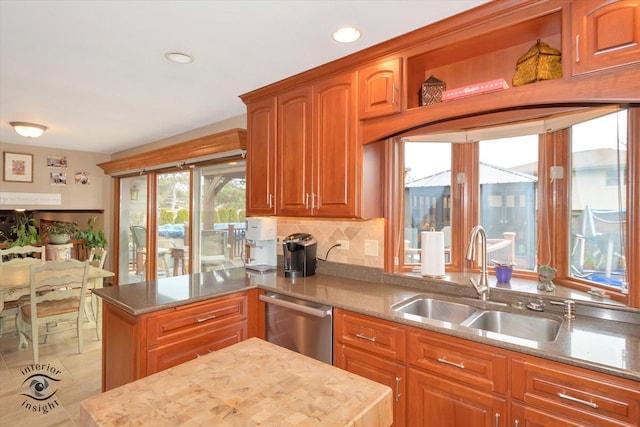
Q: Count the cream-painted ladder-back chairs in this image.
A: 3